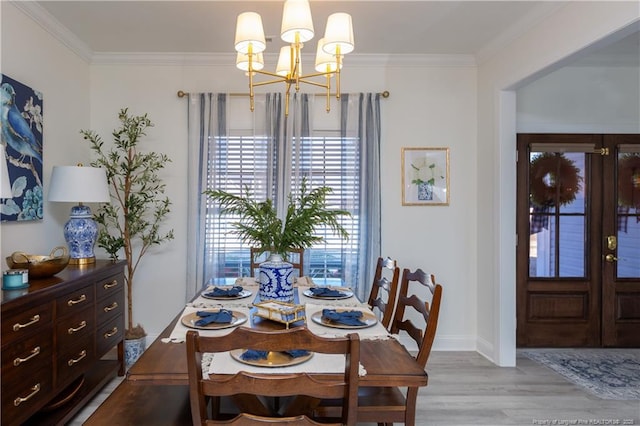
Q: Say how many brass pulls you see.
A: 9